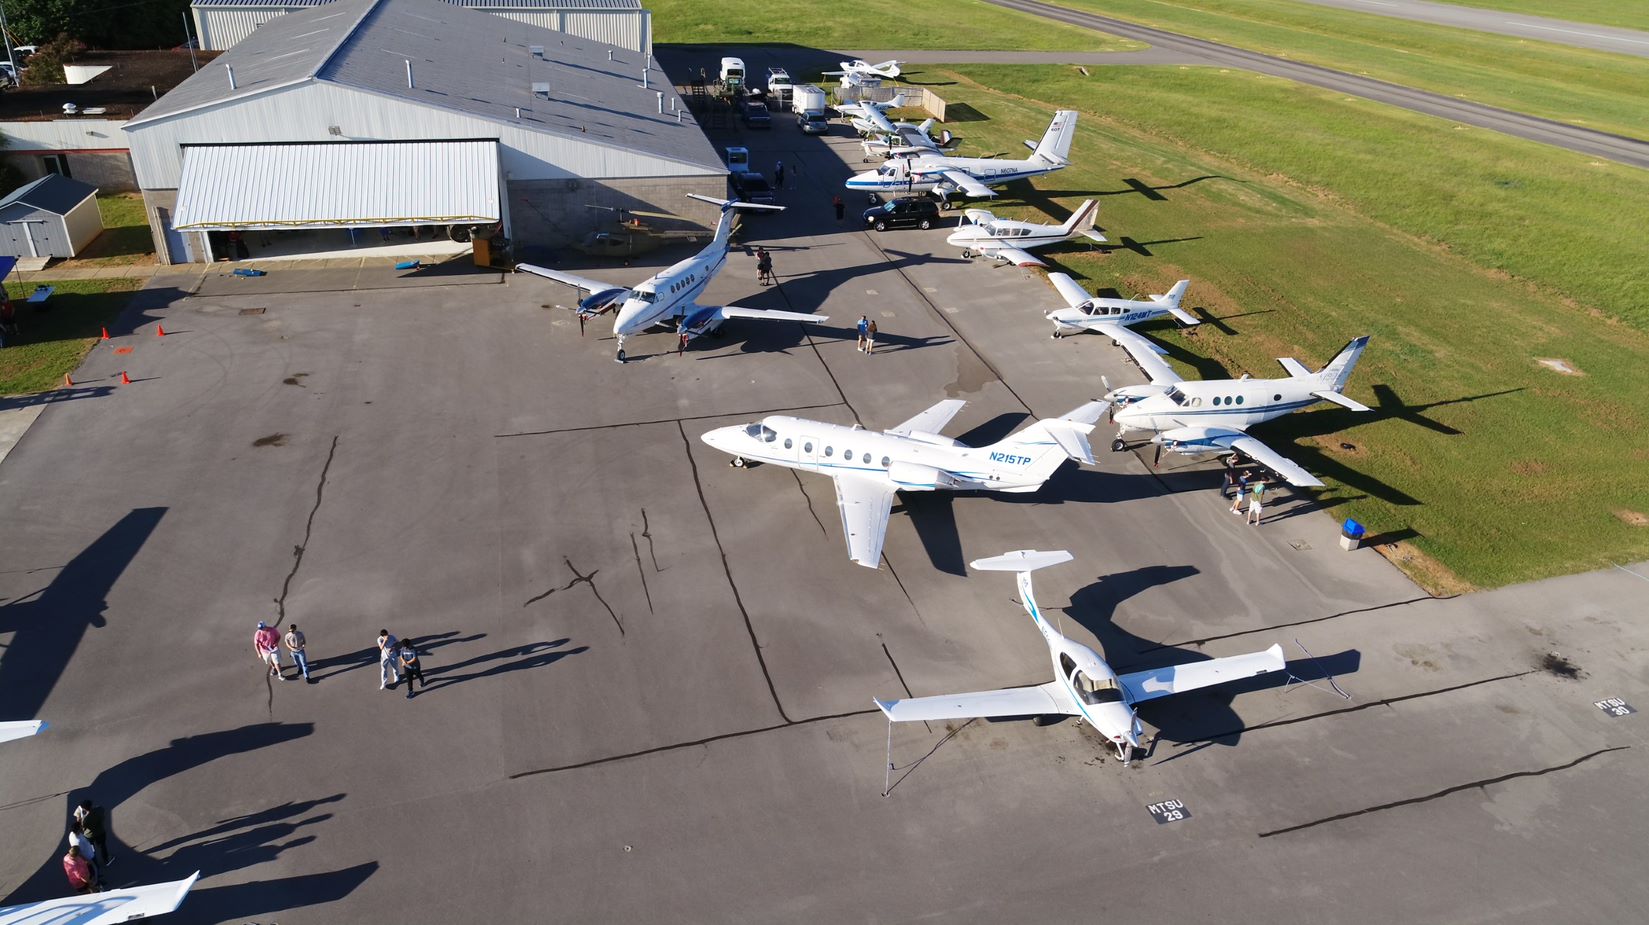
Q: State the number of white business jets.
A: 1